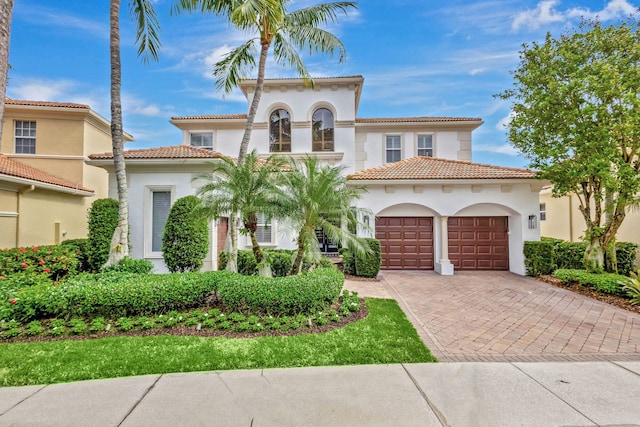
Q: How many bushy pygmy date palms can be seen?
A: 2